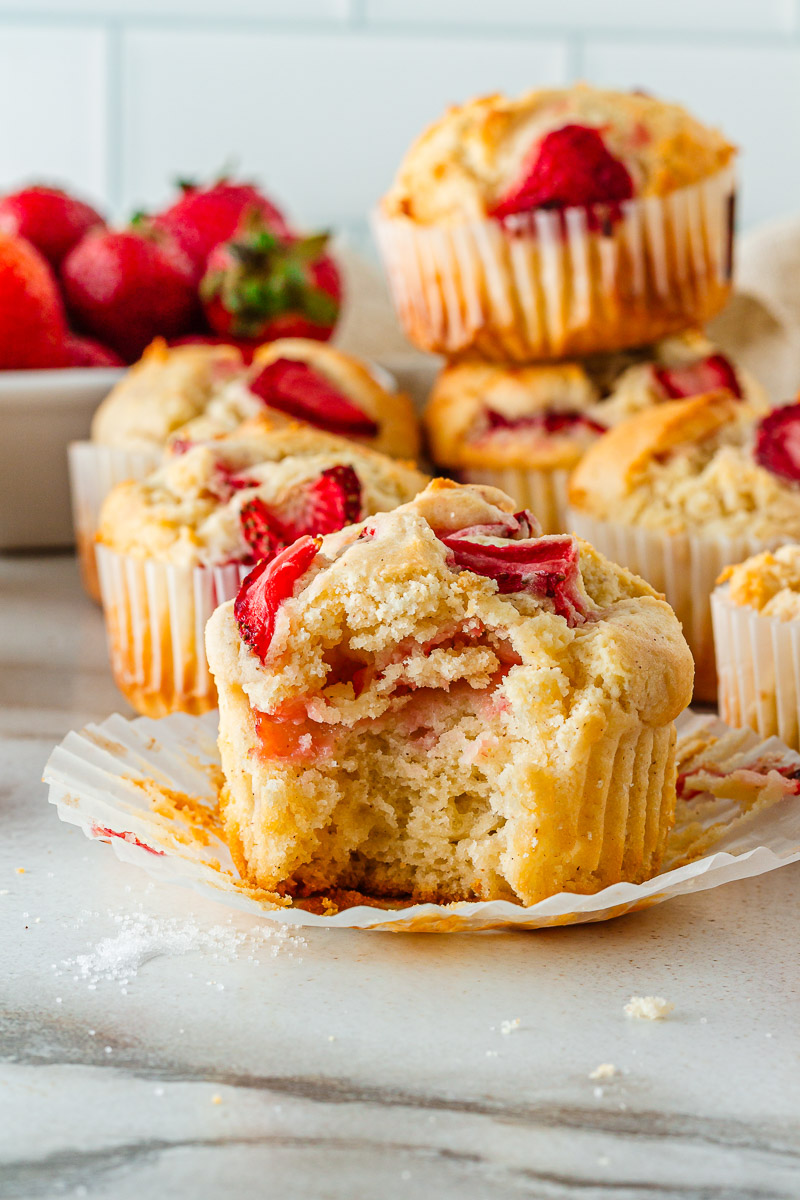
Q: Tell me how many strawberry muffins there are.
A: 7